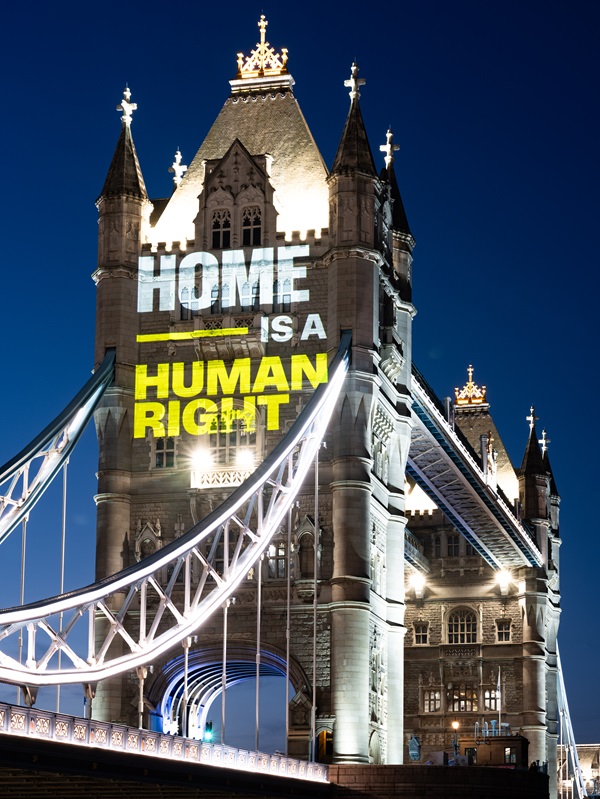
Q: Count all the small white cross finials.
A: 6